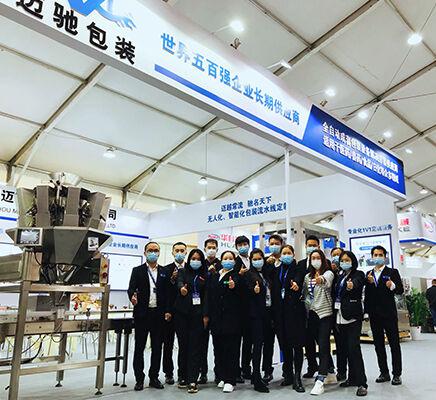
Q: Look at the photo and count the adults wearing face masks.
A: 14